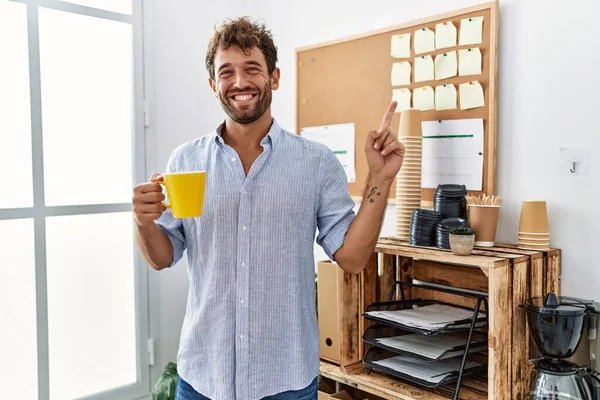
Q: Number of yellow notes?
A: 12